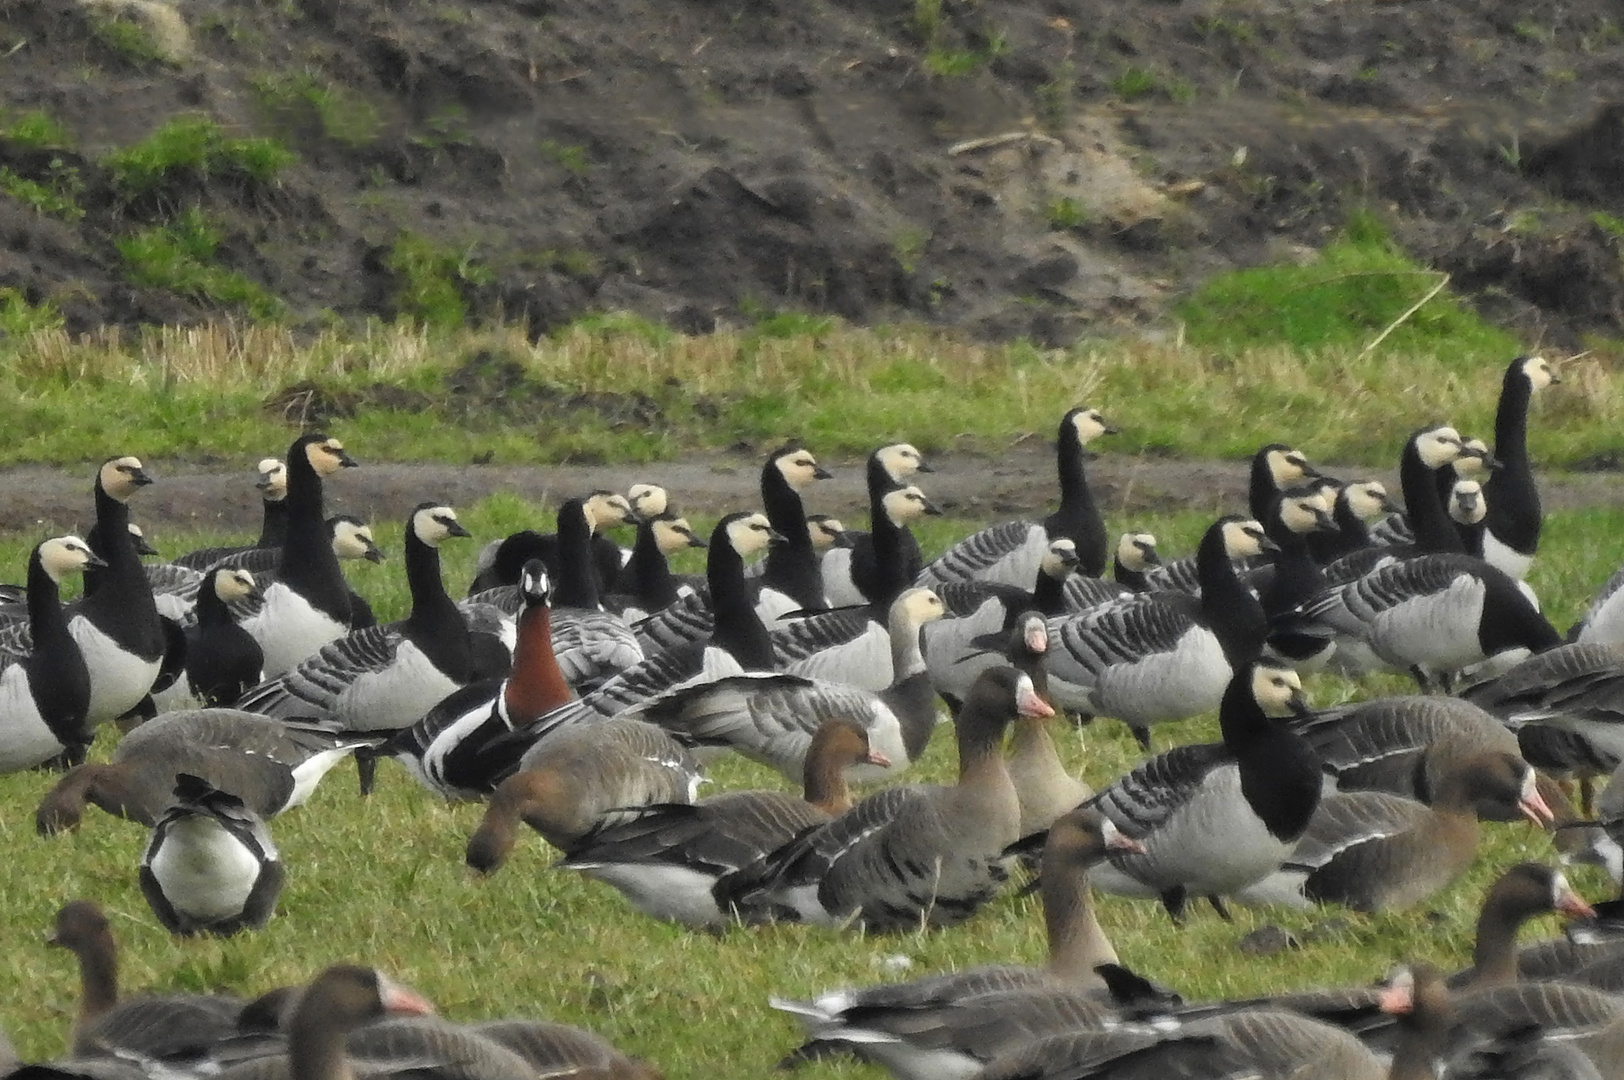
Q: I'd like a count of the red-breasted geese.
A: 1